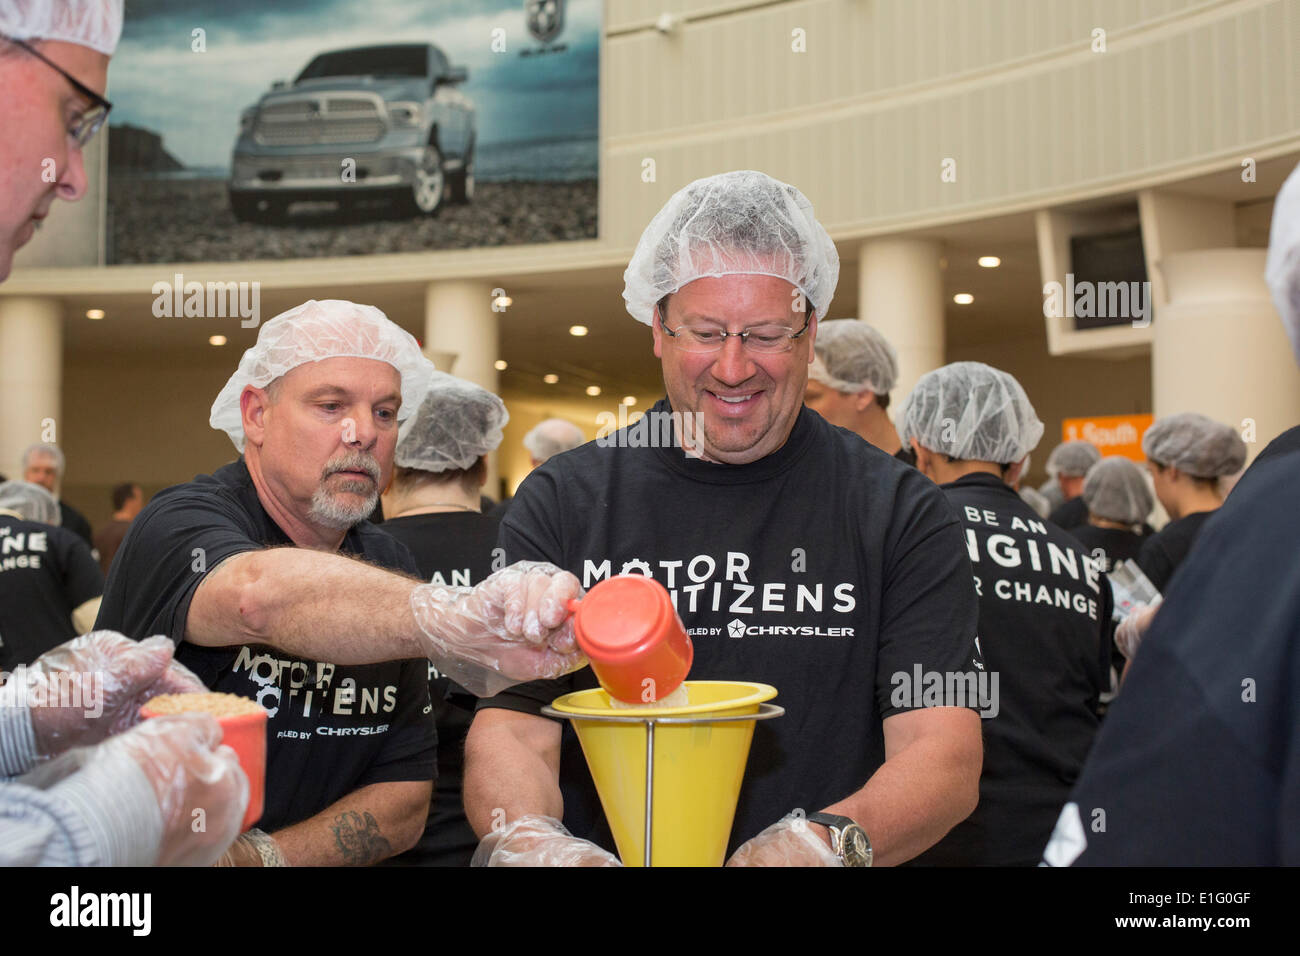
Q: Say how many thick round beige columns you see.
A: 4